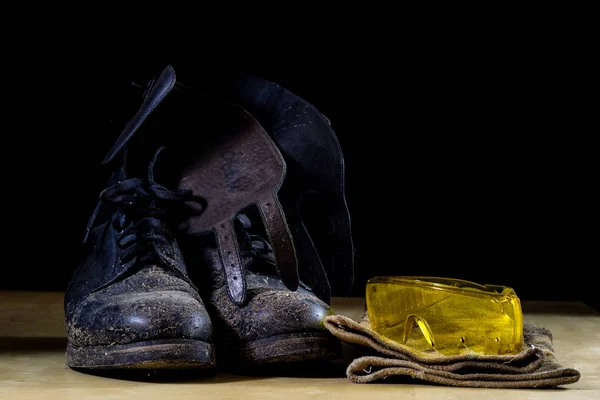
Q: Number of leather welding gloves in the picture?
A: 2